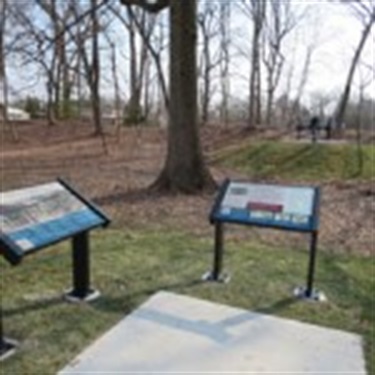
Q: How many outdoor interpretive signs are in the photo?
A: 2